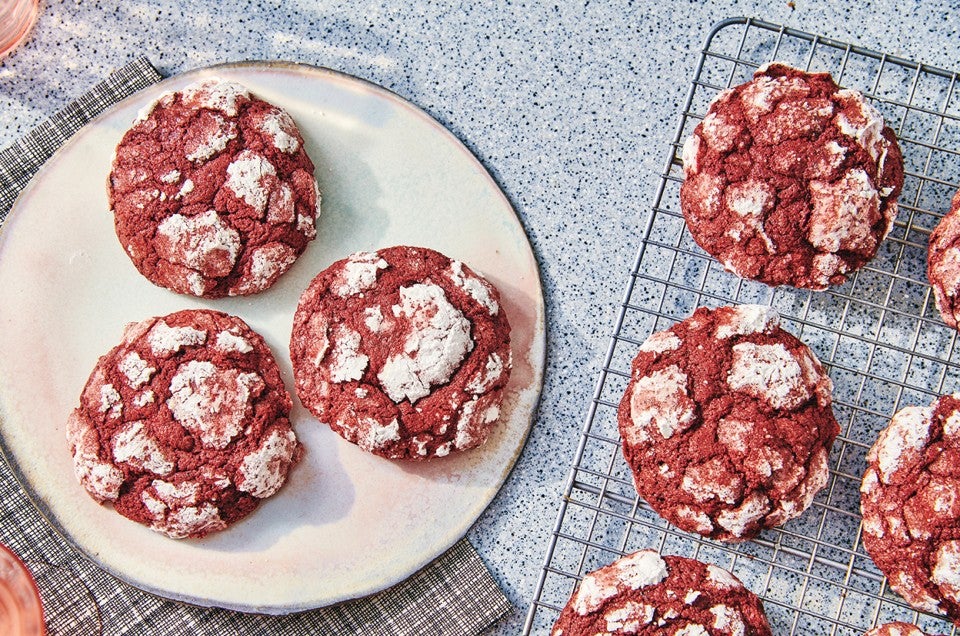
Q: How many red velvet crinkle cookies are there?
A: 9